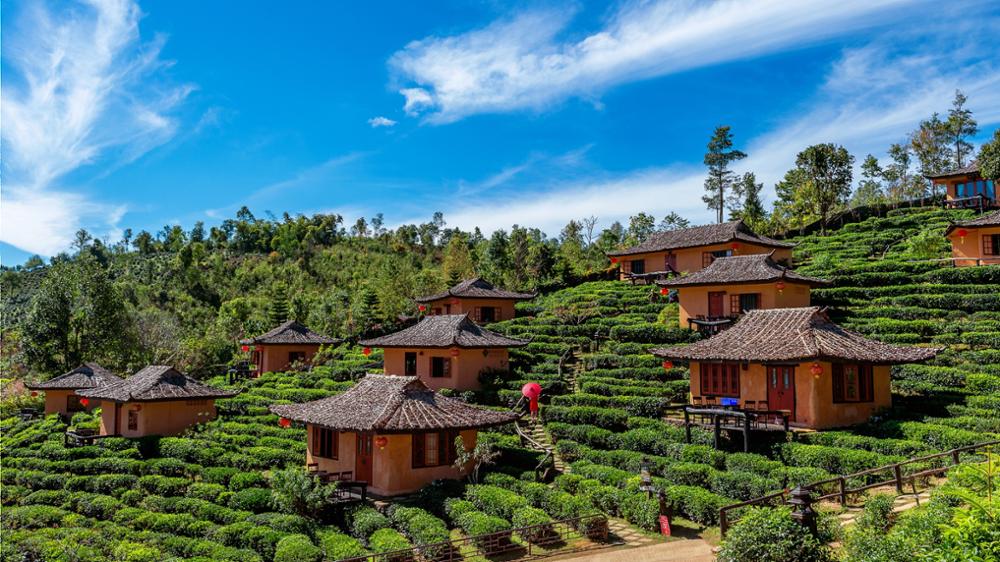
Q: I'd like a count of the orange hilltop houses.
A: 11